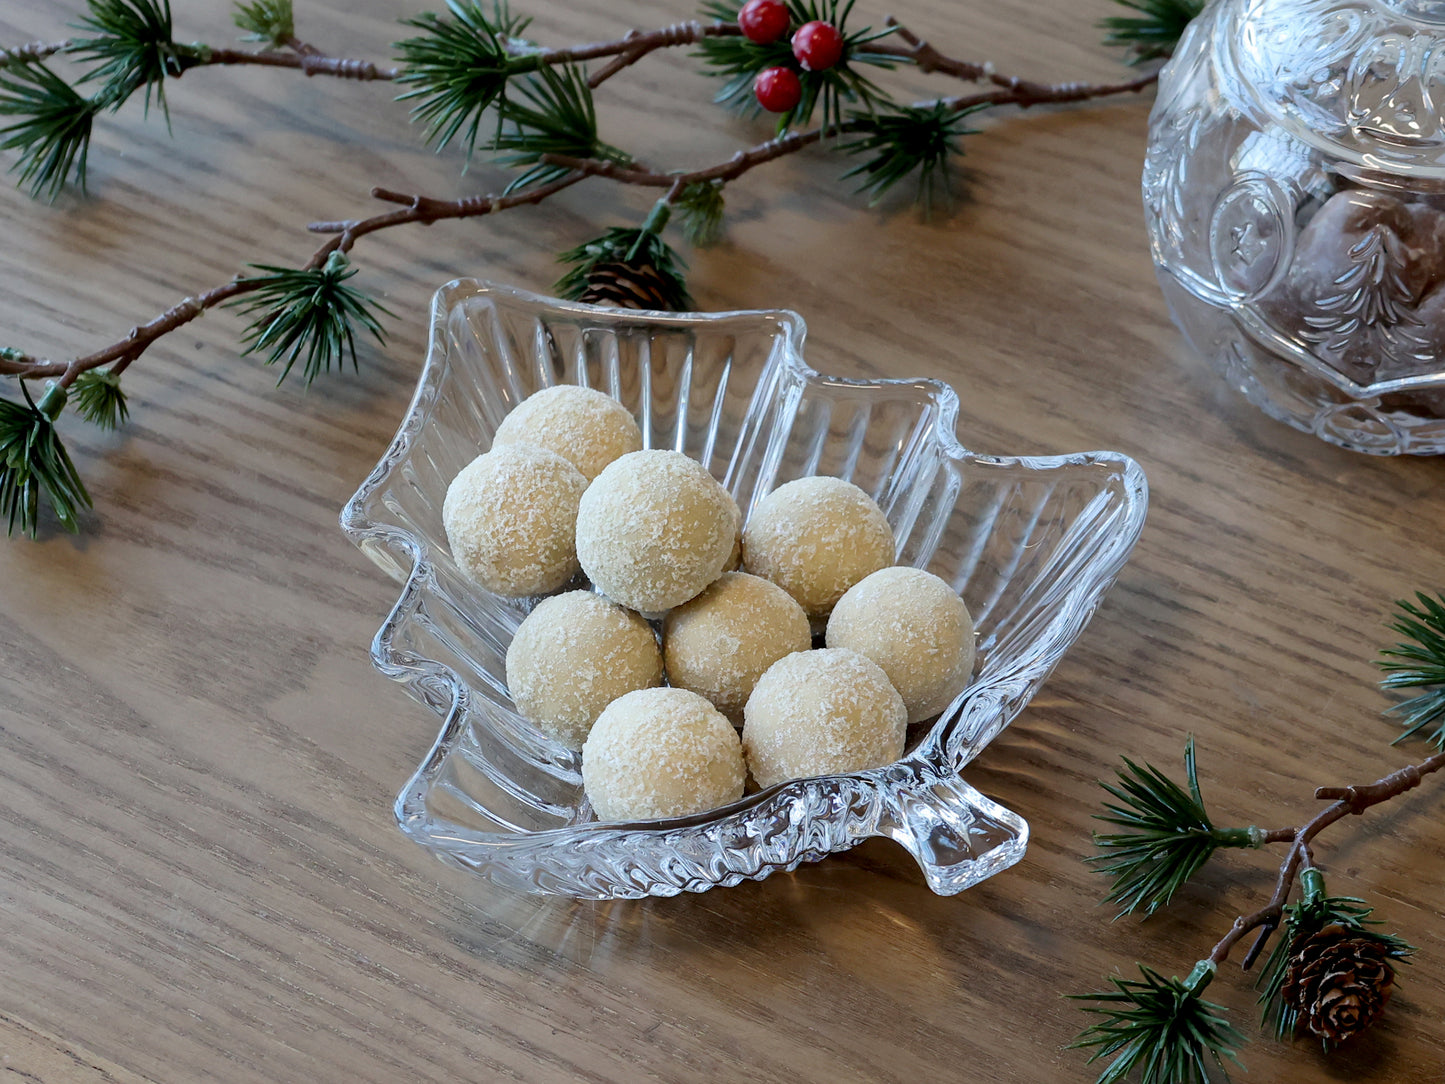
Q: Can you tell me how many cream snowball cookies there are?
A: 10